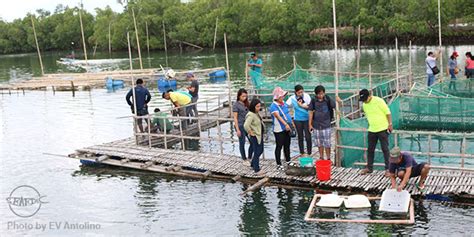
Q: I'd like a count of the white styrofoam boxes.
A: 3